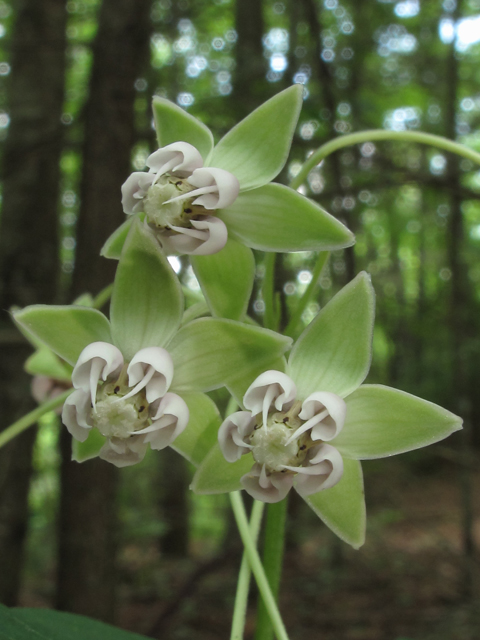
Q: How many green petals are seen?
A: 15